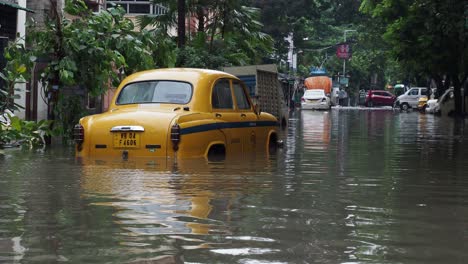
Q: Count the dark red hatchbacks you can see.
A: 1